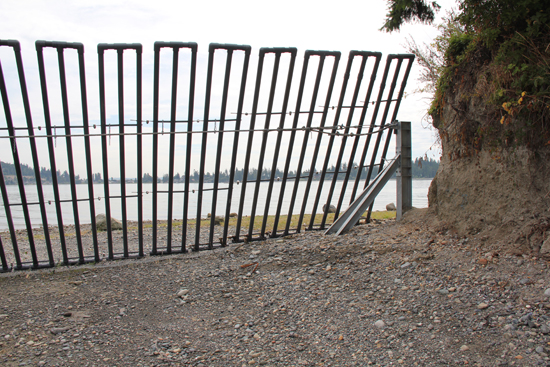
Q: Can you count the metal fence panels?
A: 9